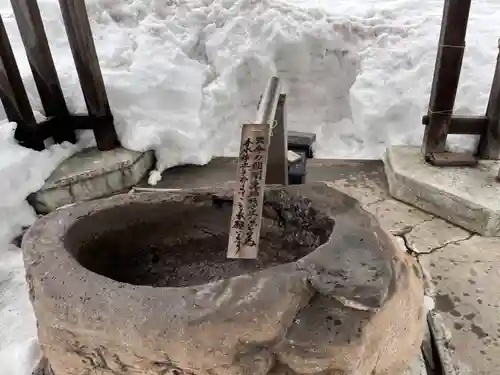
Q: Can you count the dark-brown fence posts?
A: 5